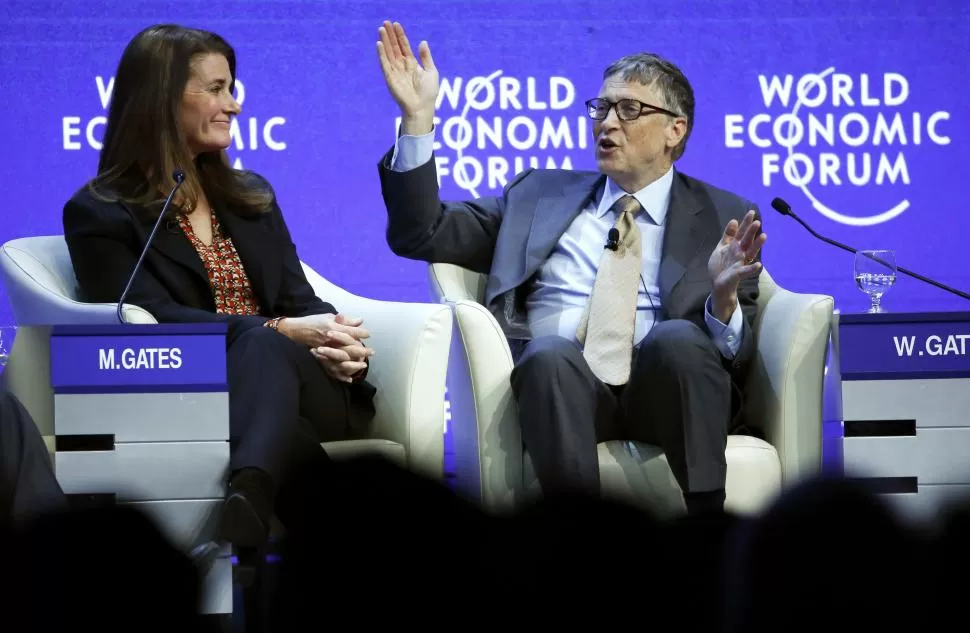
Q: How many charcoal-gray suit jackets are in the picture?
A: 1